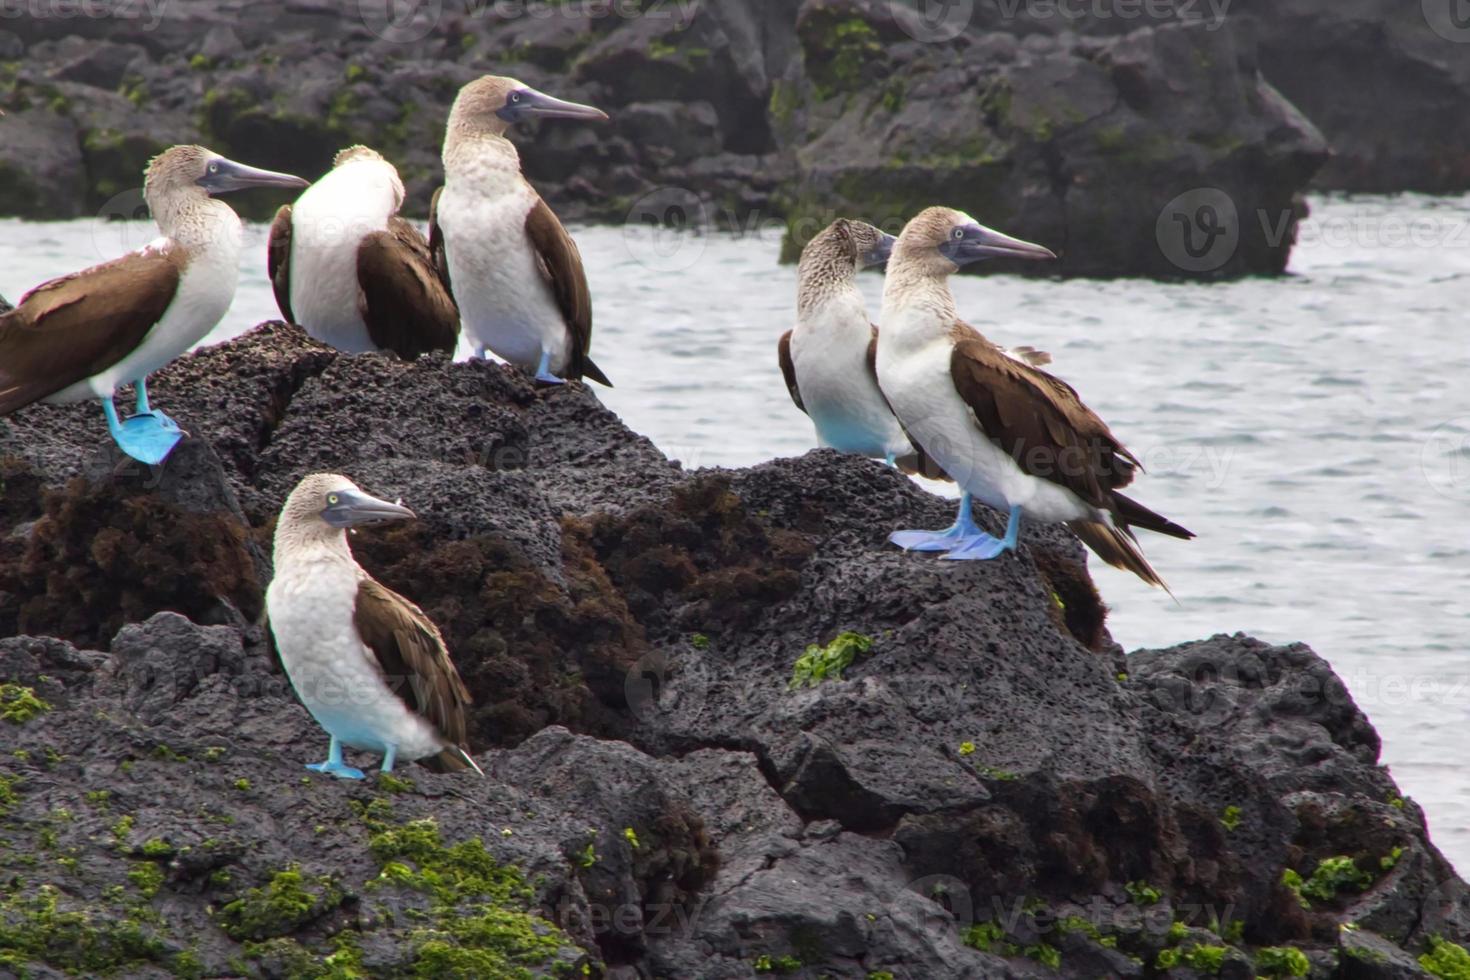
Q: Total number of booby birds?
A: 6